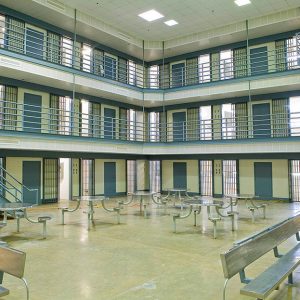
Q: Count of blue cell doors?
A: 12